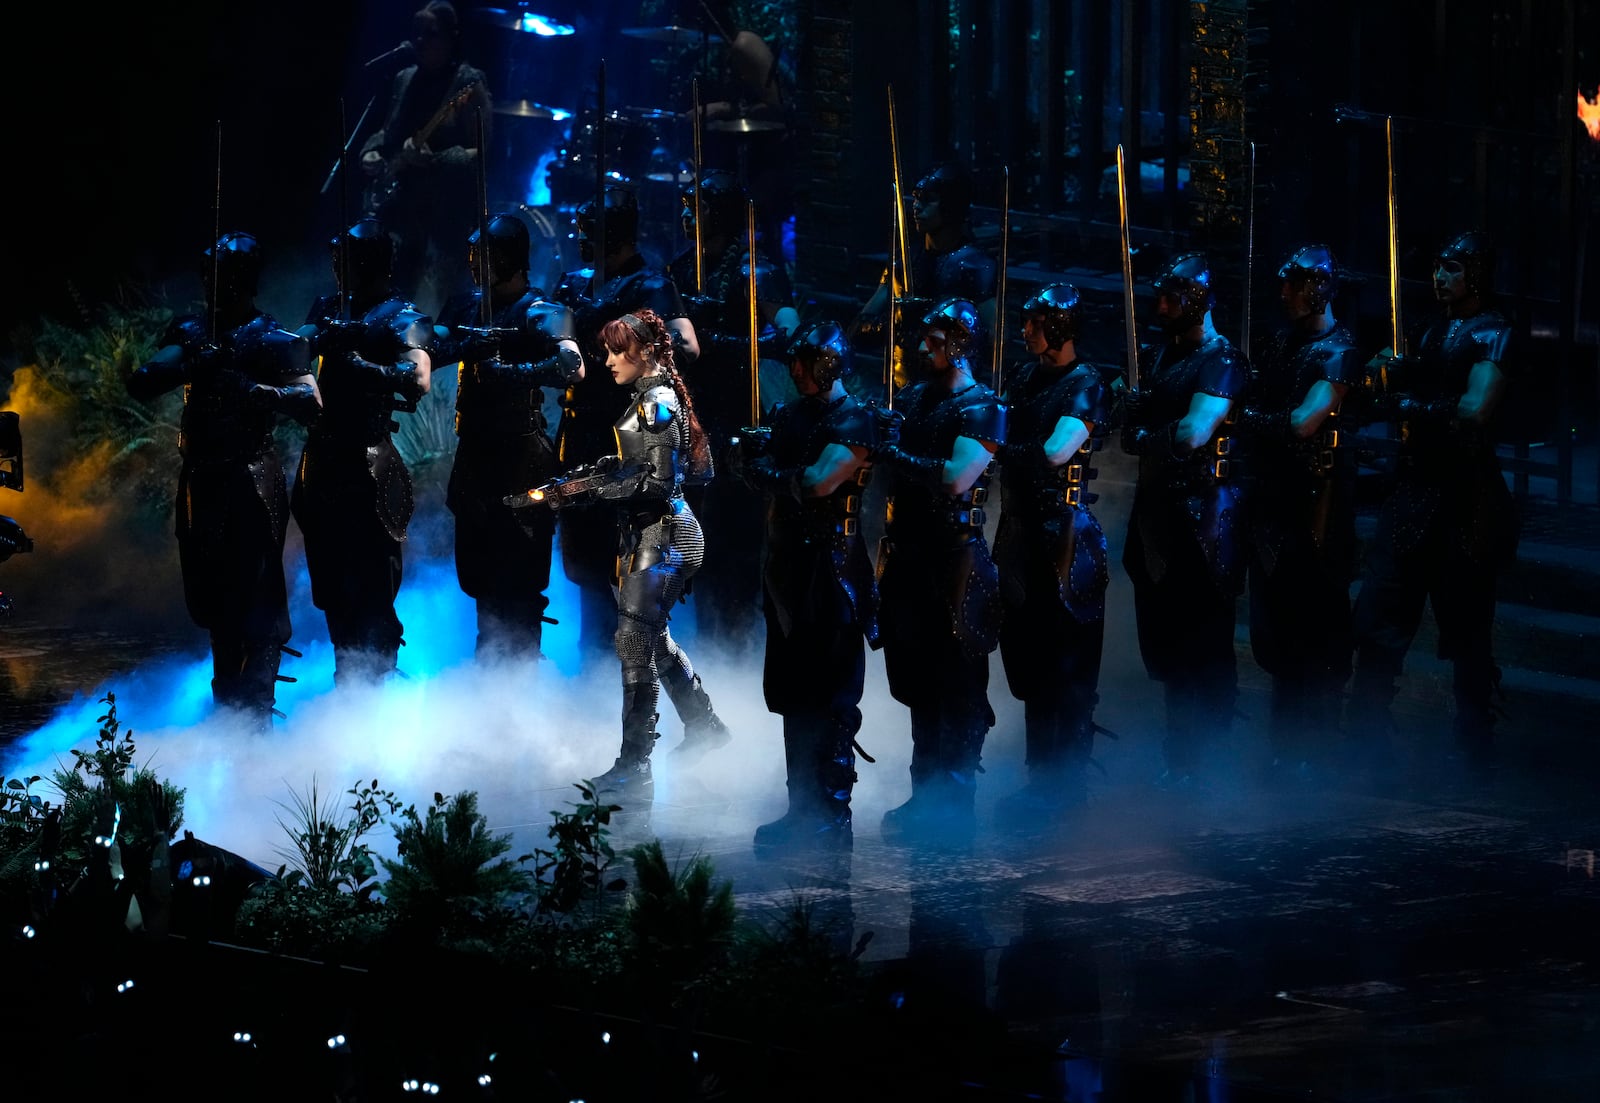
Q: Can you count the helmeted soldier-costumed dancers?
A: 12